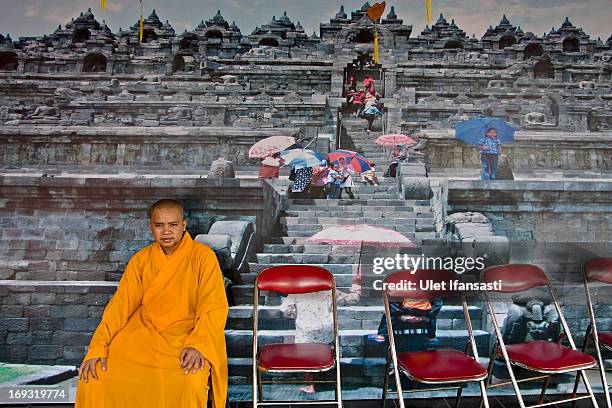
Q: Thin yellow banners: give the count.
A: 4